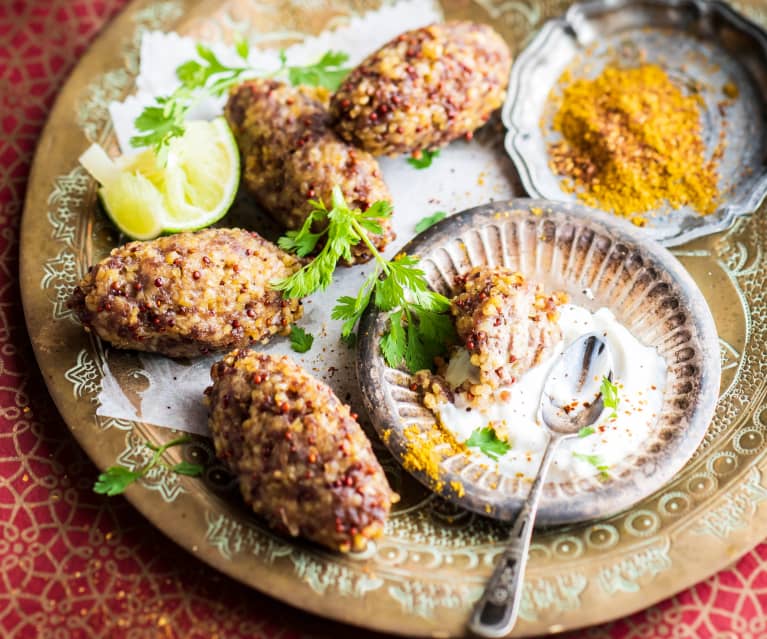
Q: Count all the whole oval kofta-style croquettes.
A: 4